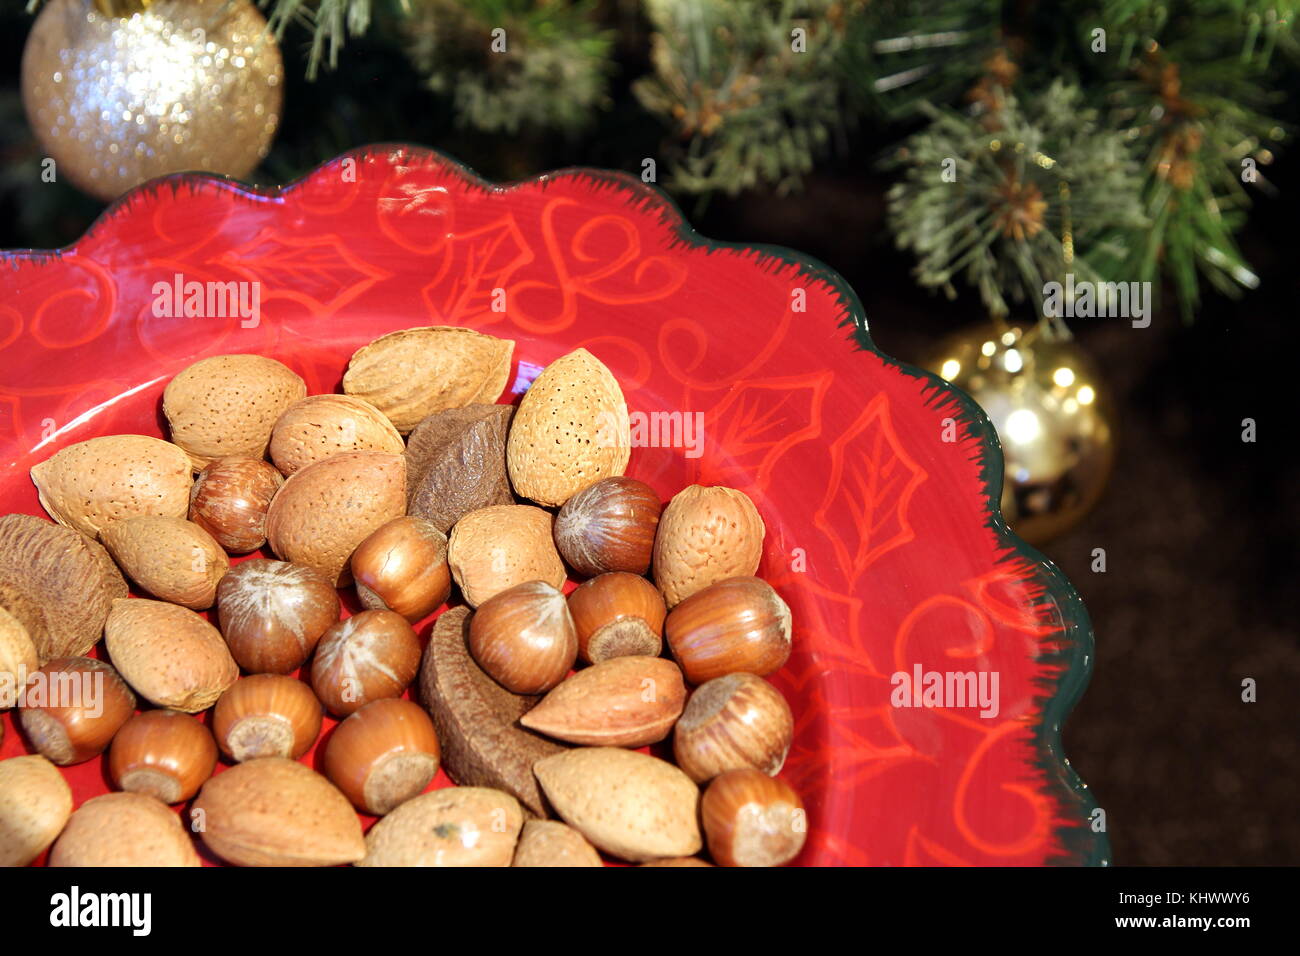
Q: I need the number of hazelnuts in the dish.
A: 14